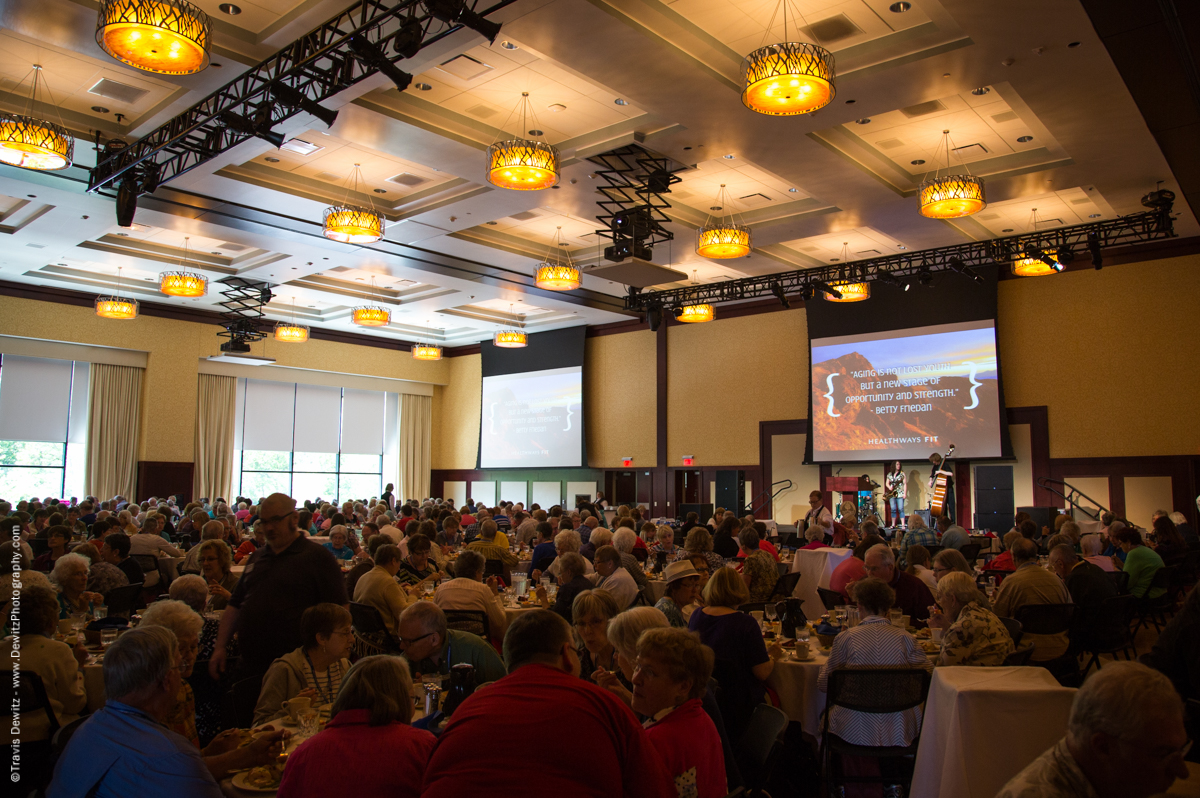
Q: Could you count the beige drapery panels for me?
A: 3